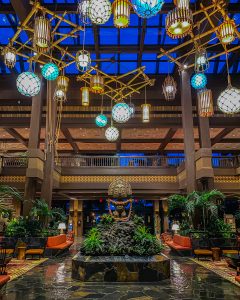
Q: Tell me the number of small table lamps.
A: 2